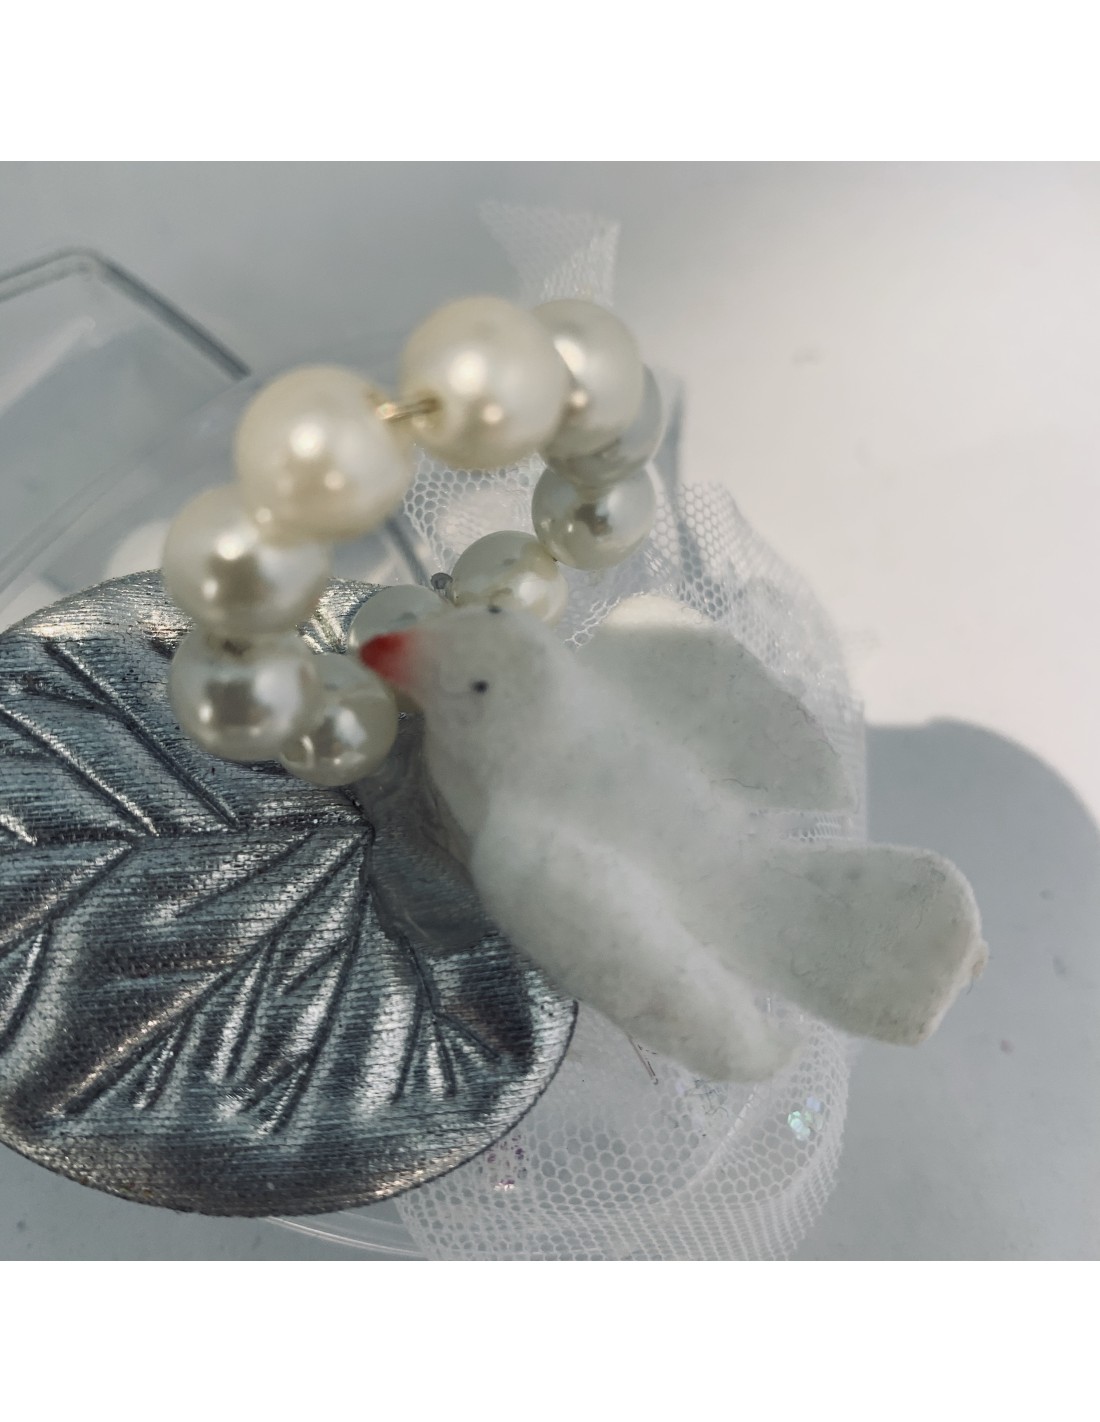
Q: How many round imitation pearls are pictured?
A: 10